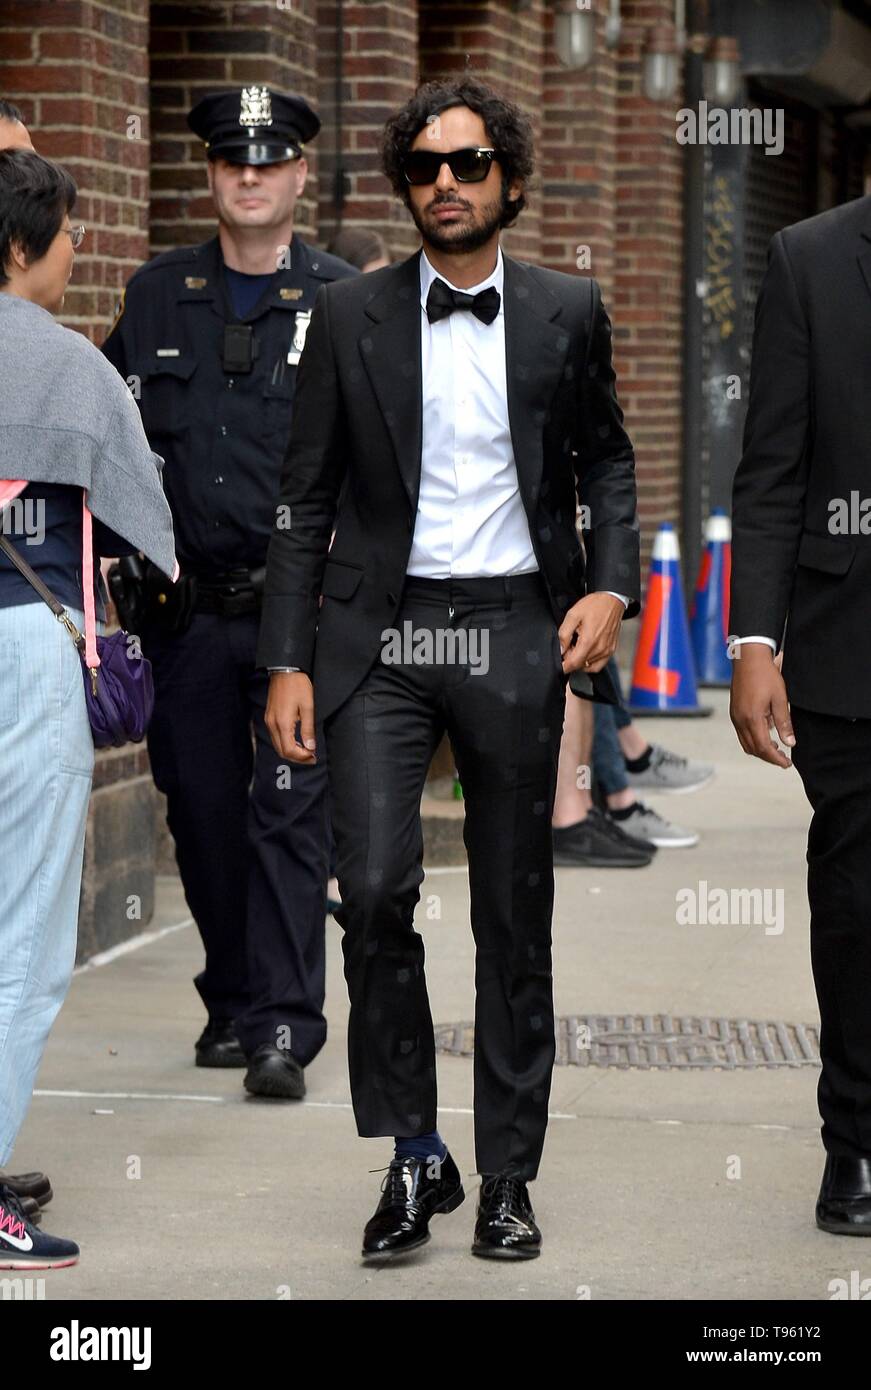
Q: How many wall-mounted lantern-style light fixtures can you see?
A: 3